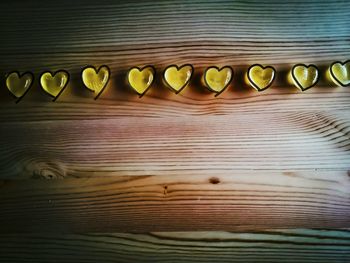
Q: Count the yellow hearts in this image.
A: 9